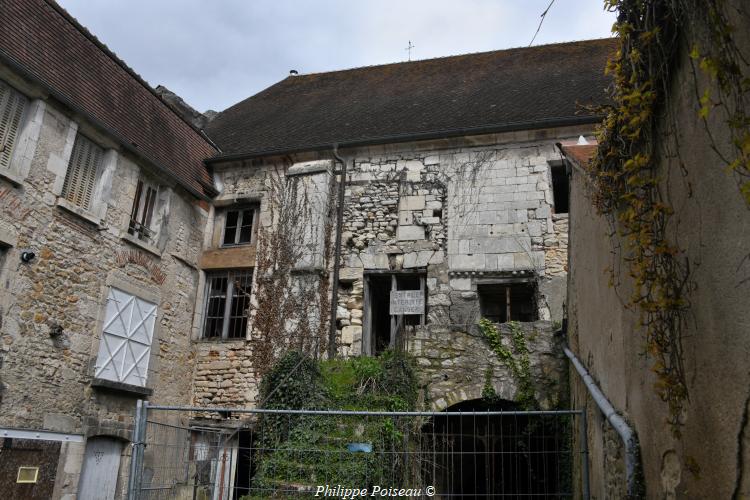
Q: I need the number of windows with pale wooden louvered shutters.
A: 2